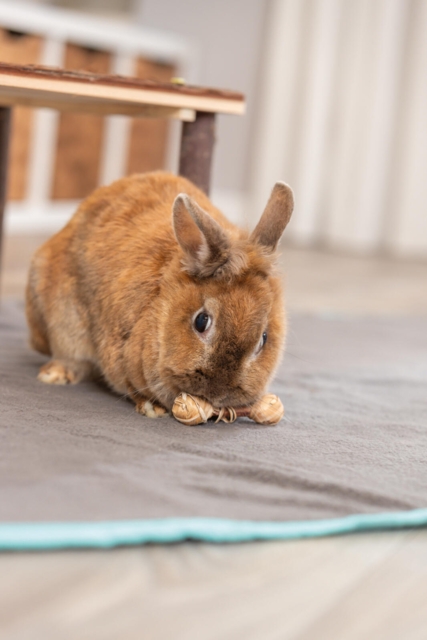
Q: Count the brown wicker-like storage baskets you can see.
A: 3